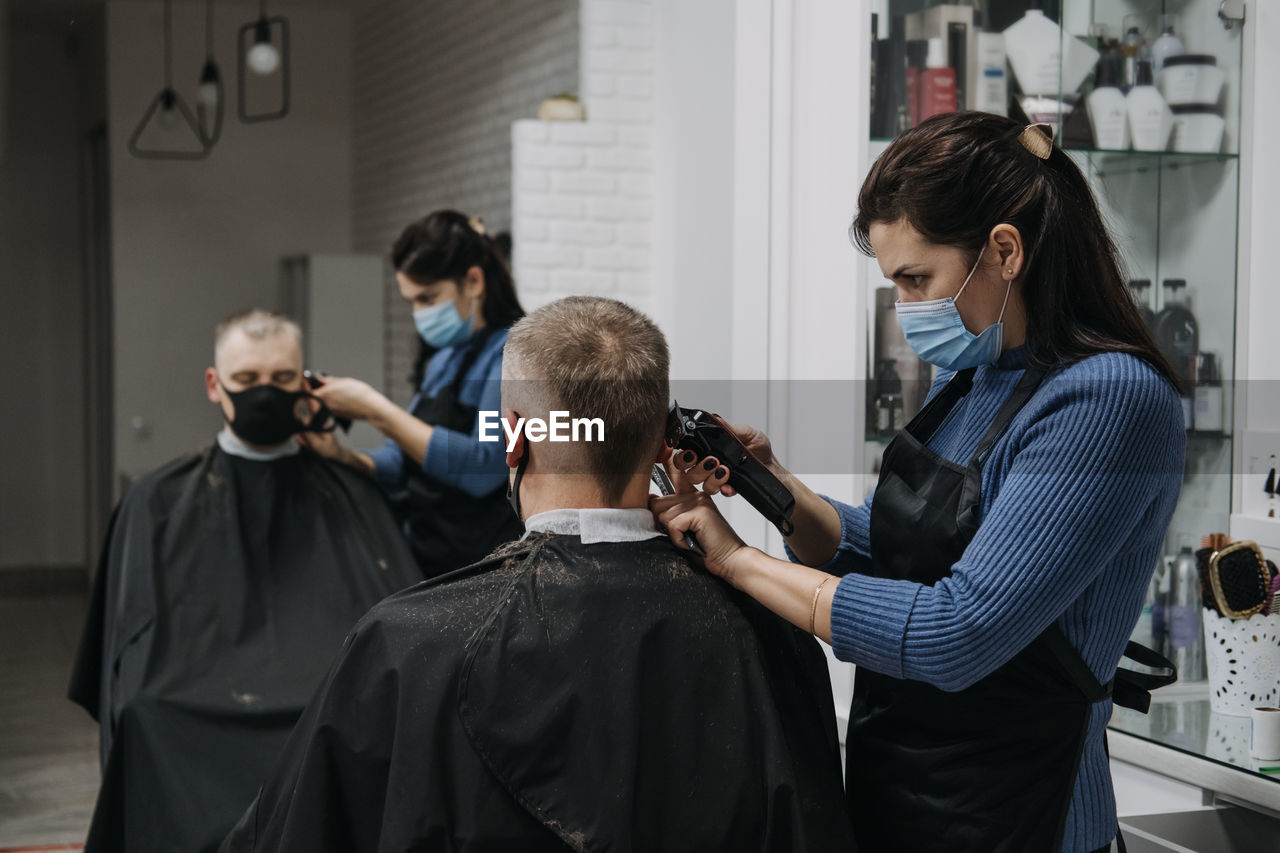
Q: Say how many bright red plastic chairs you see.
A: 0